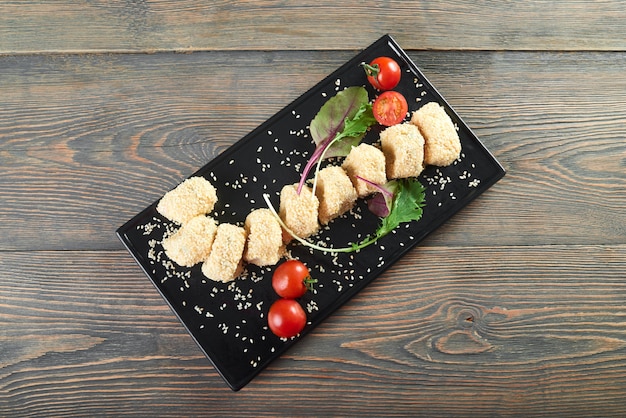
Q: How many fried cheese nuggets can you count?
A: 9